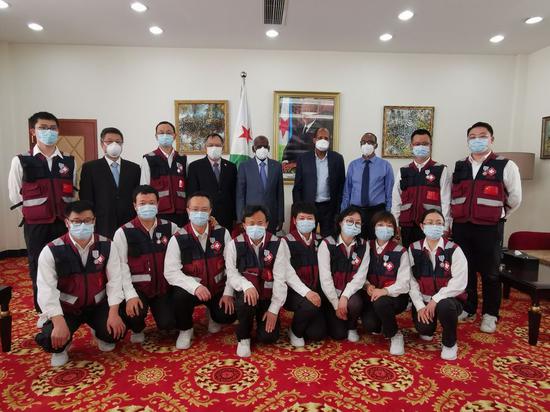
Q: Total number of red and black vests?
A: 12